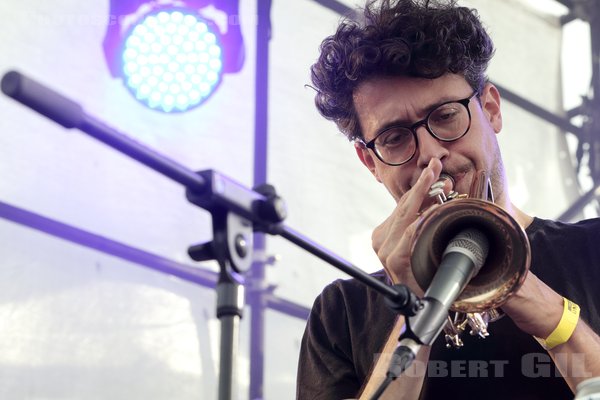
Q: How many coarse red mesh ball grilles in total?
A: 0